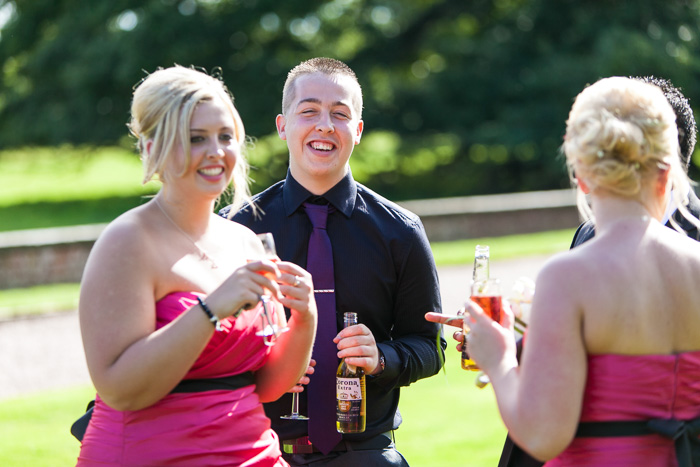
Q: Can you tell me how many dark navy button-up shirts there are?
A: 1